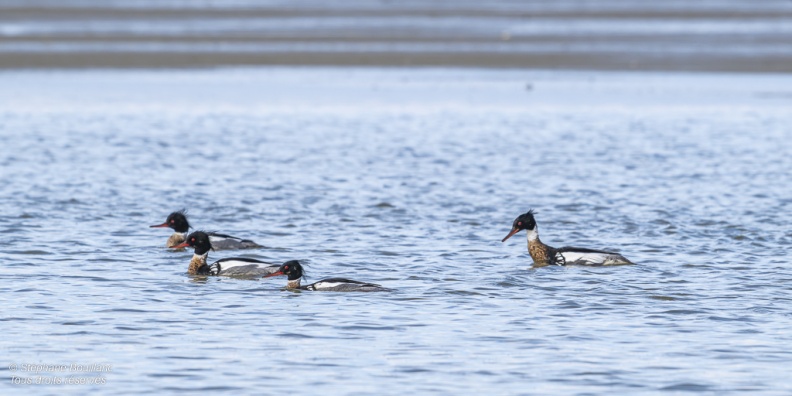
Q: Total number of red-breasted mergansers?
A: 4